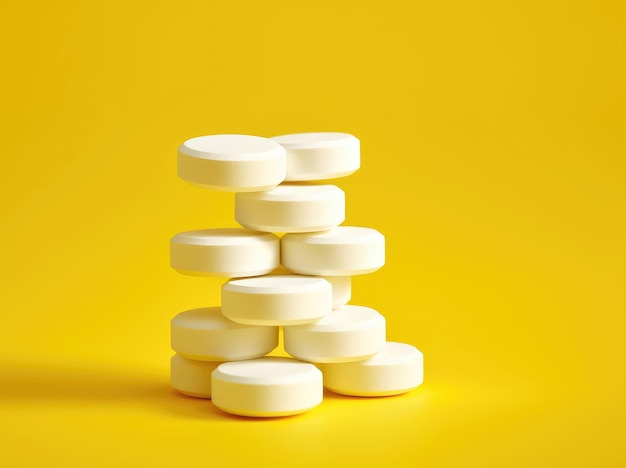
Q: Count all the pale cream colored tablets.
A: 12